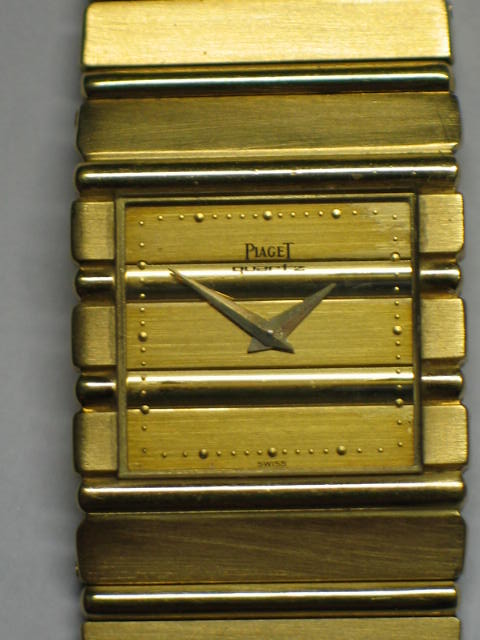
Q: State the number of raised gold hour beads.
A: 12